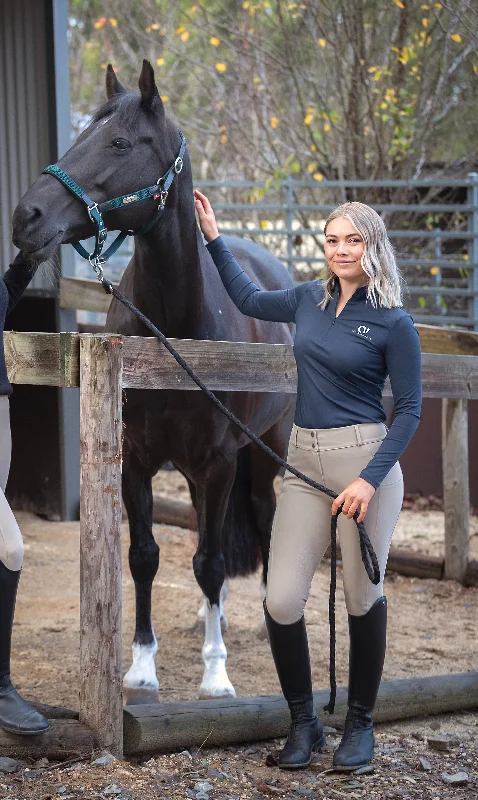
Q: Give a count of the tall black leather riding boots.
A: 3